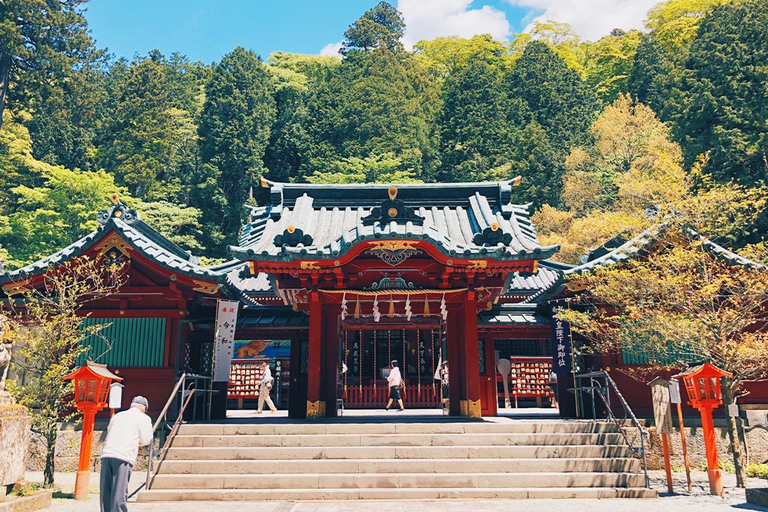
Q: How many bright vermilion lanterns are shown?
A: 2